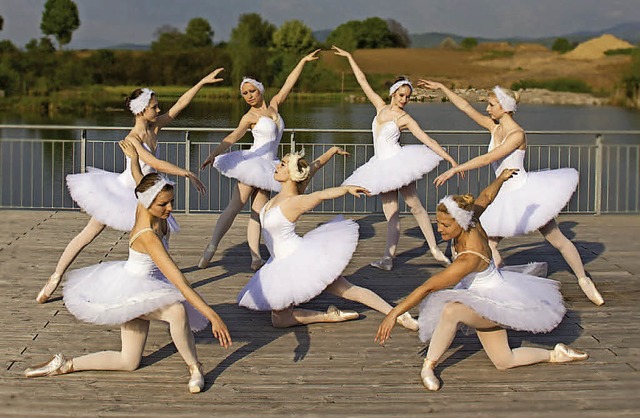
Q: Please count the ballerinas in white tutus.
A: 7